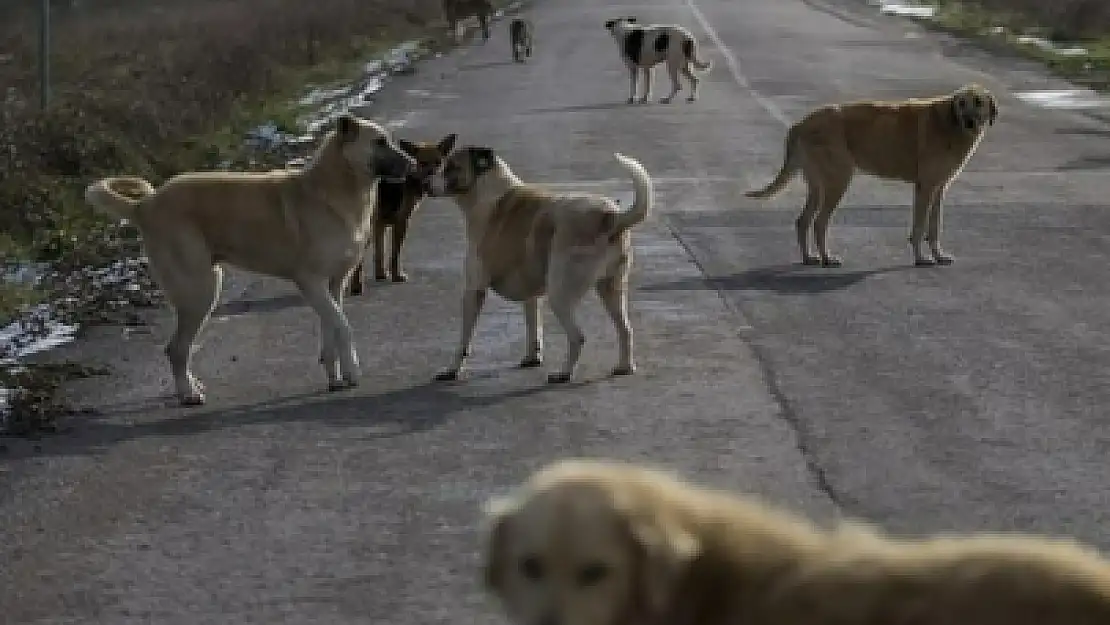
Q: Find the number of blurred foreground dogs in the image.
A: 1